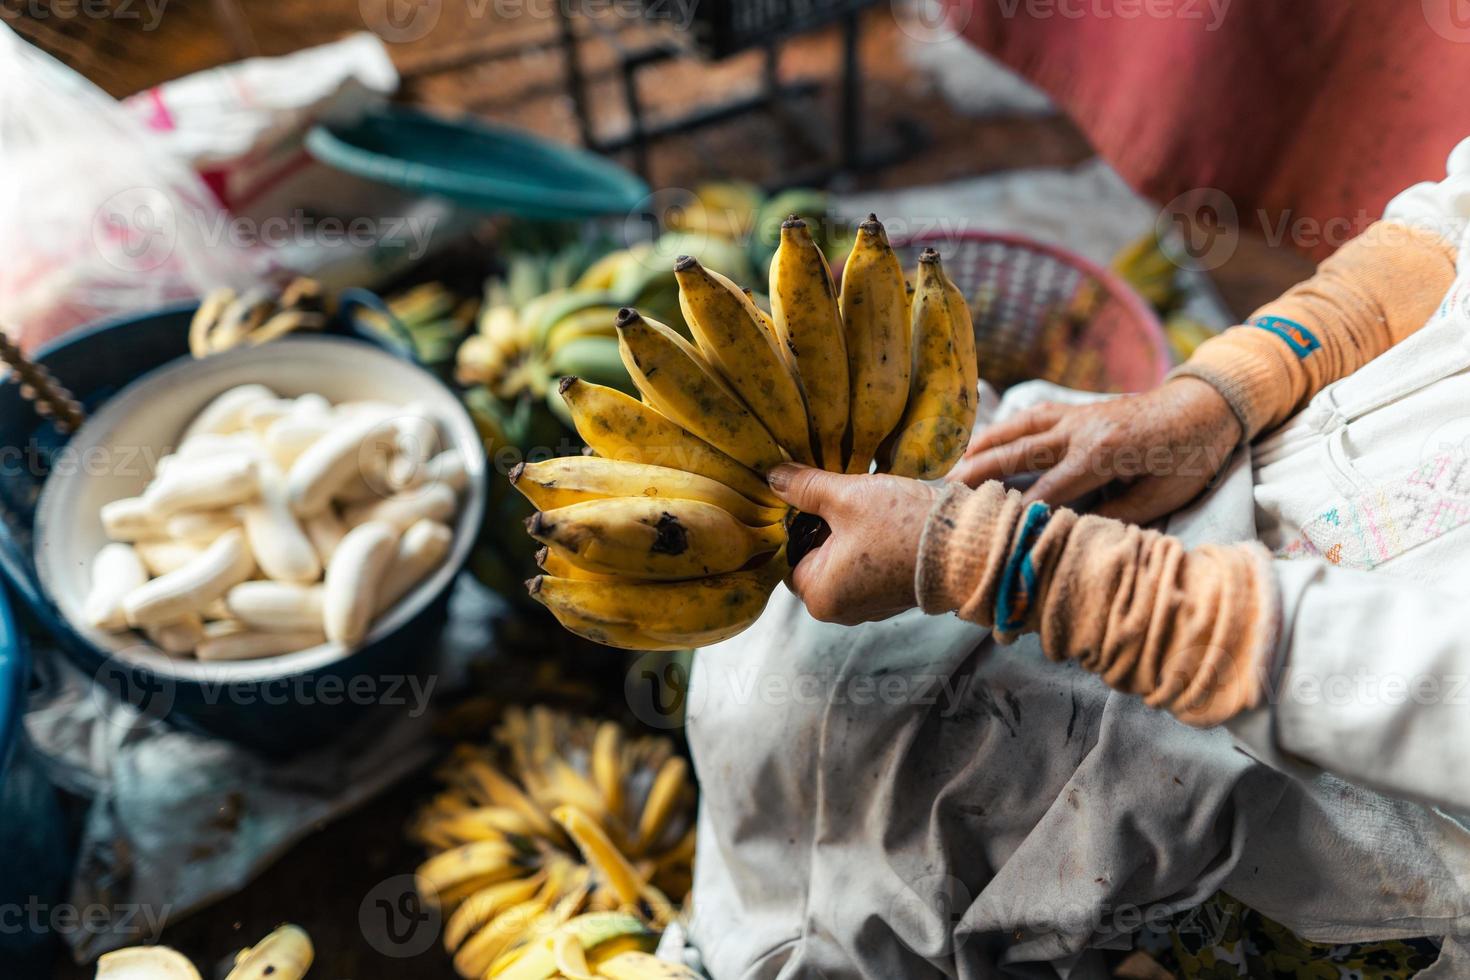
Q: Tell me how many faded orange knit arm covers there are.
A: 2